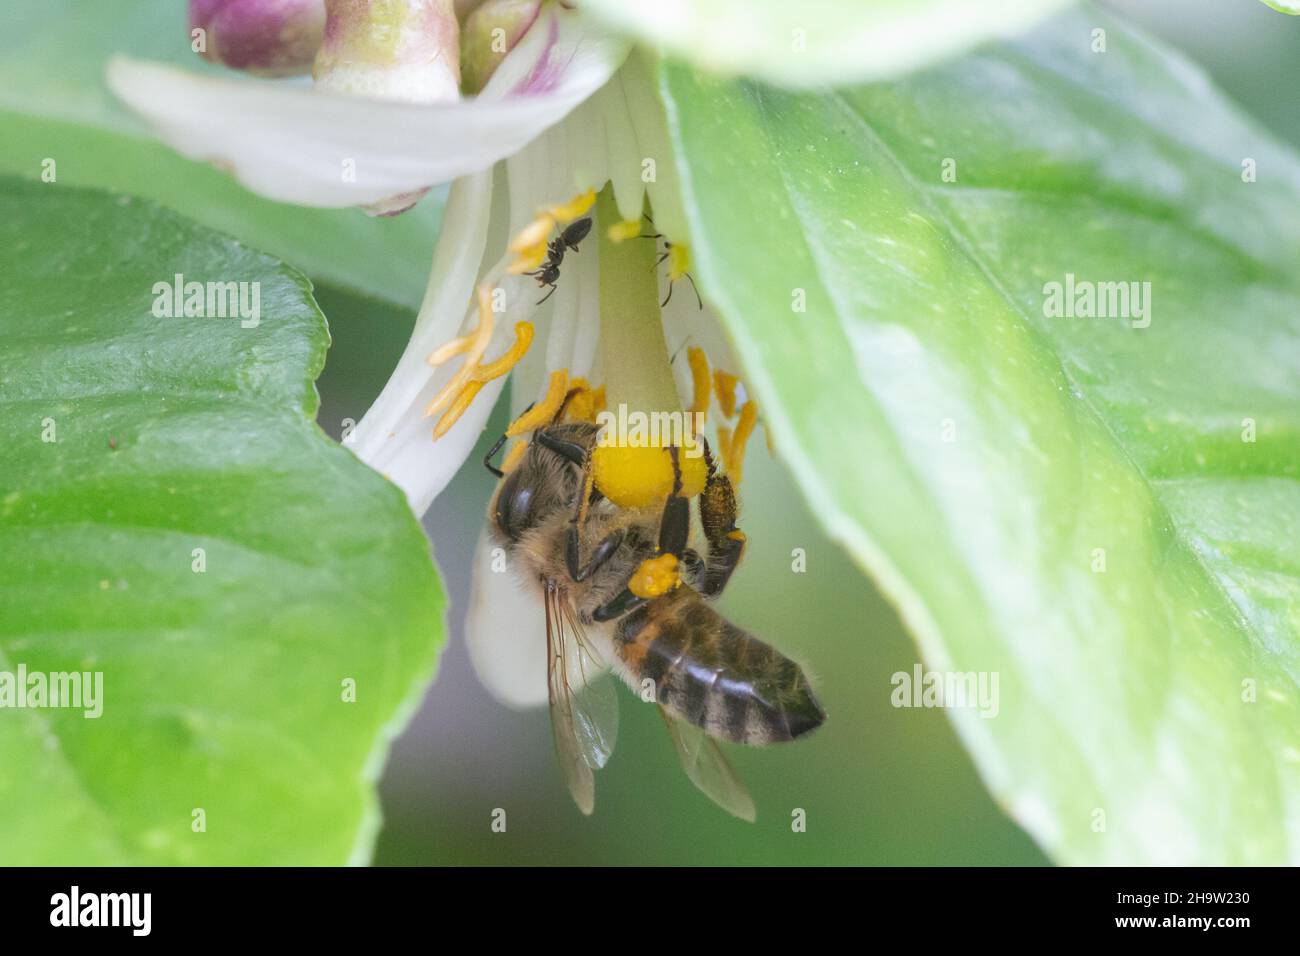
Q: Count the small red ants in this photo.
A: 0